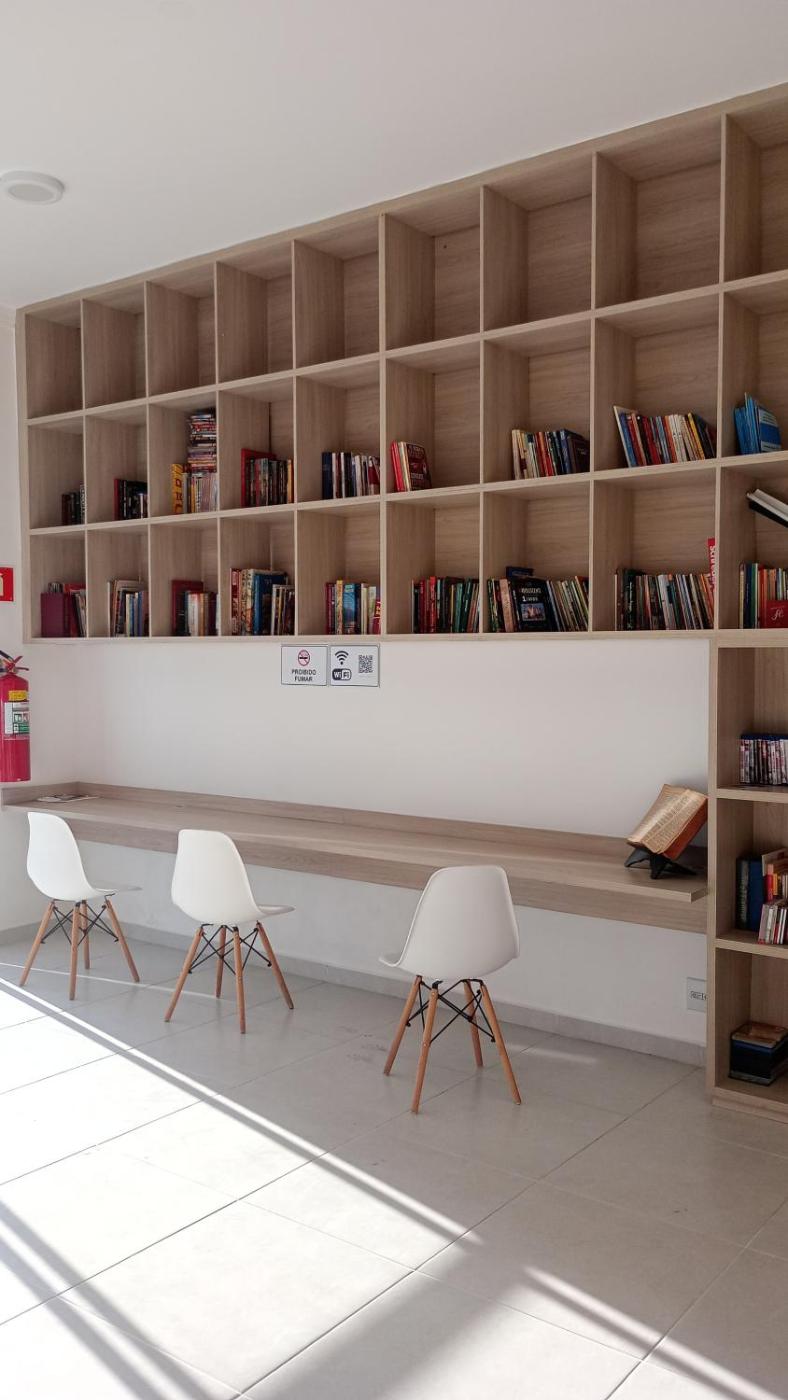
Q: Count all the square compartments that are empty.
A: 9